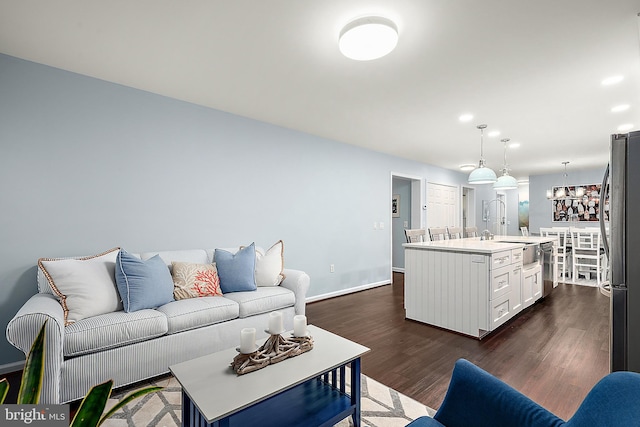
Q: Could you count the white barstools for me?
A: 4